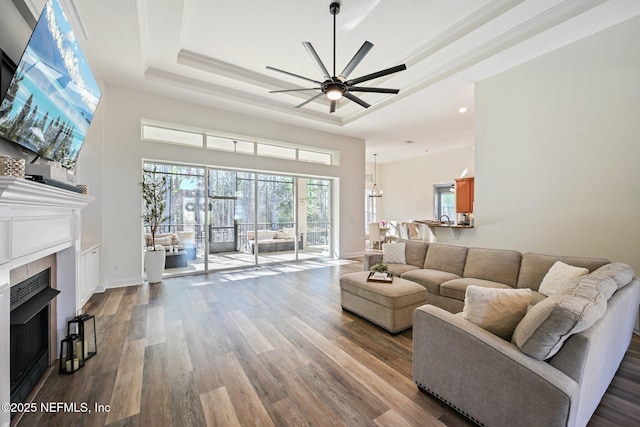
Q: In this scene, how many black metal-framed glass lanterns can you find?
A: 2